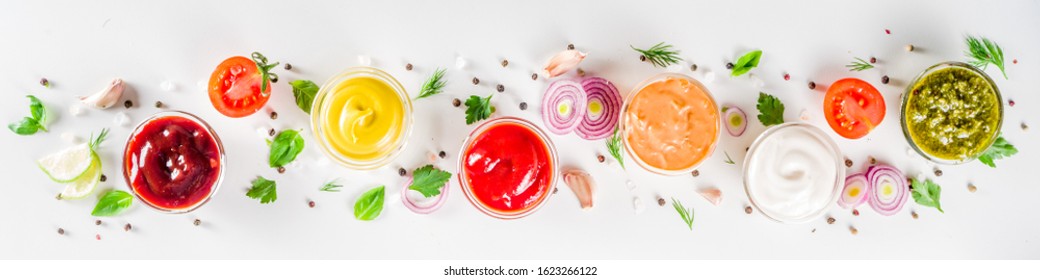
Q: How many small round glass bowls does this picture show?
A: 6